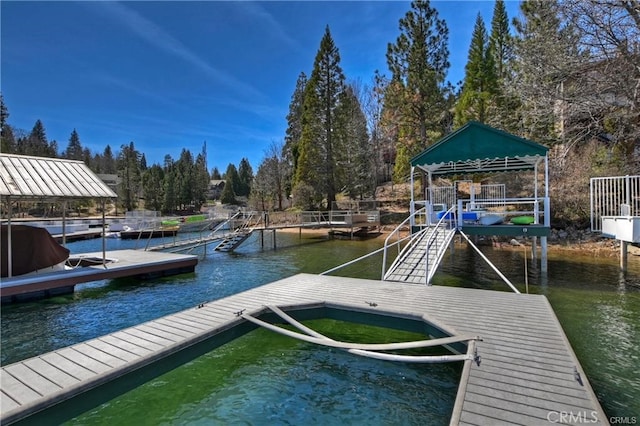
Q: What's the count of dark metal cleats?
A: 5